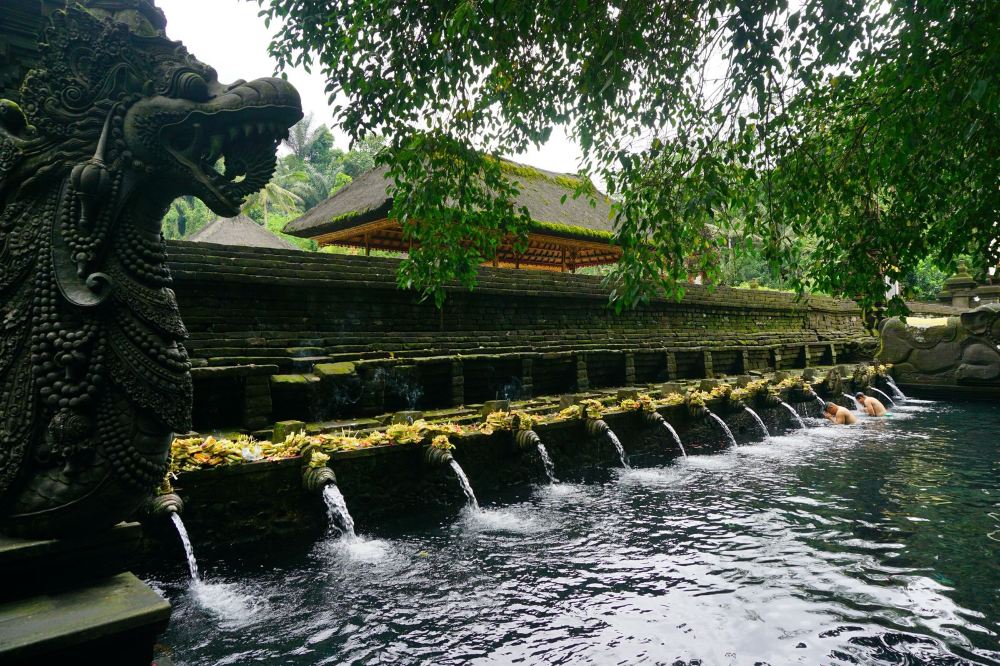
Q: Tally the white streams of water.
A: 13